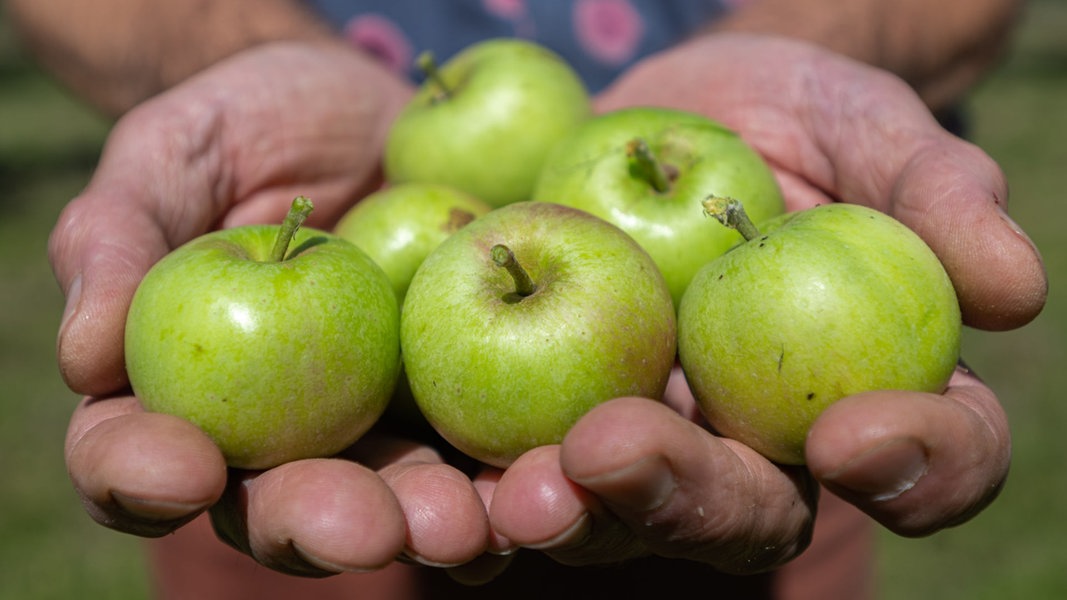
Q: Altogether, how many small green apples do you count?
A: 6